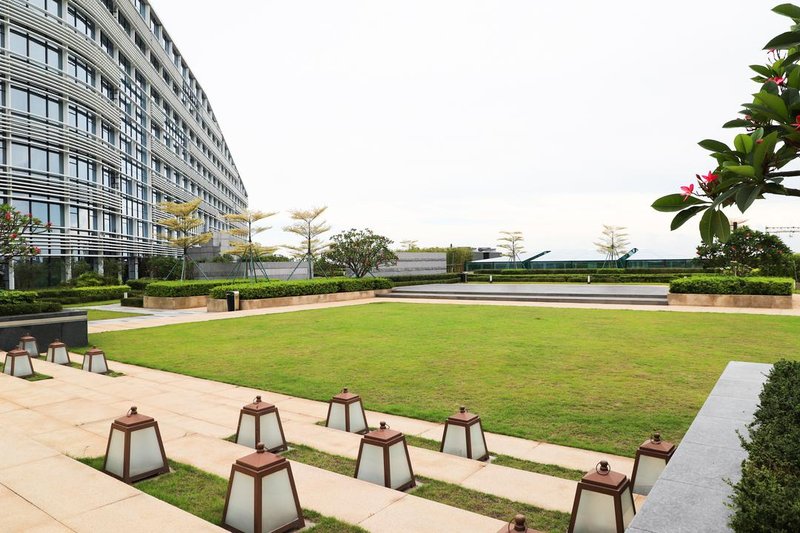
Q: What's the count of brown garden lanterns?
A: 13